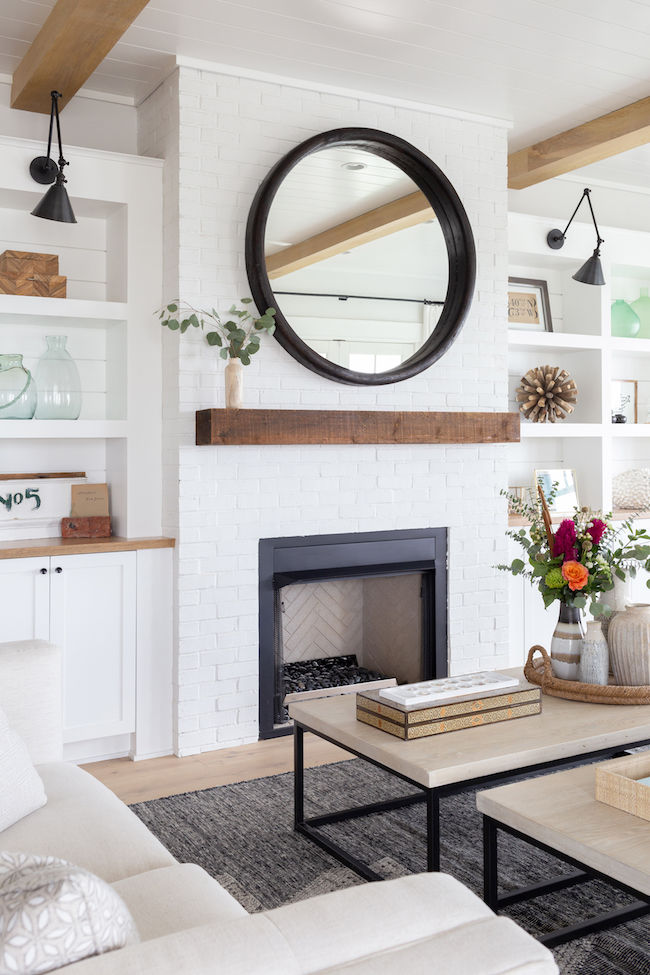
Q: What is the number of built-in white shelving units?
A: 2